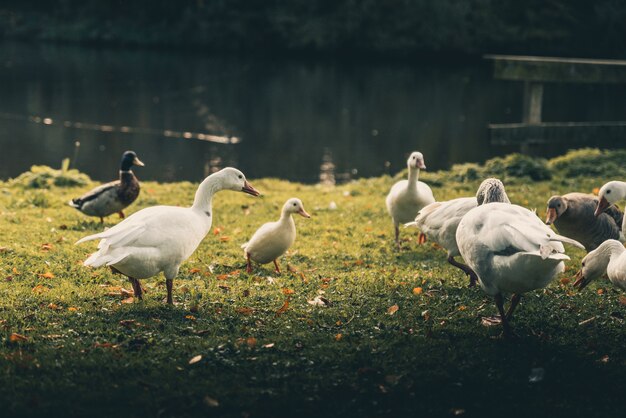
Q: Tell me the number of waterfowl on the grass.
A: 9